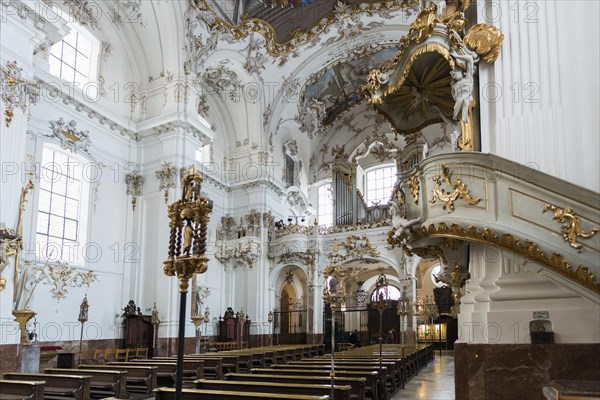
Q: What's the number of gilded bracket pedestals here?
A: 2